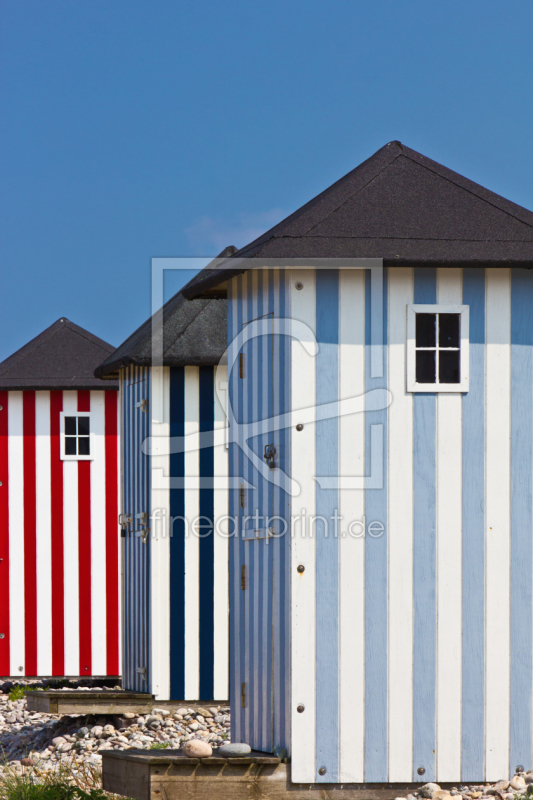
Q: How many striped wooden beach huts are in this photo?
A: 3